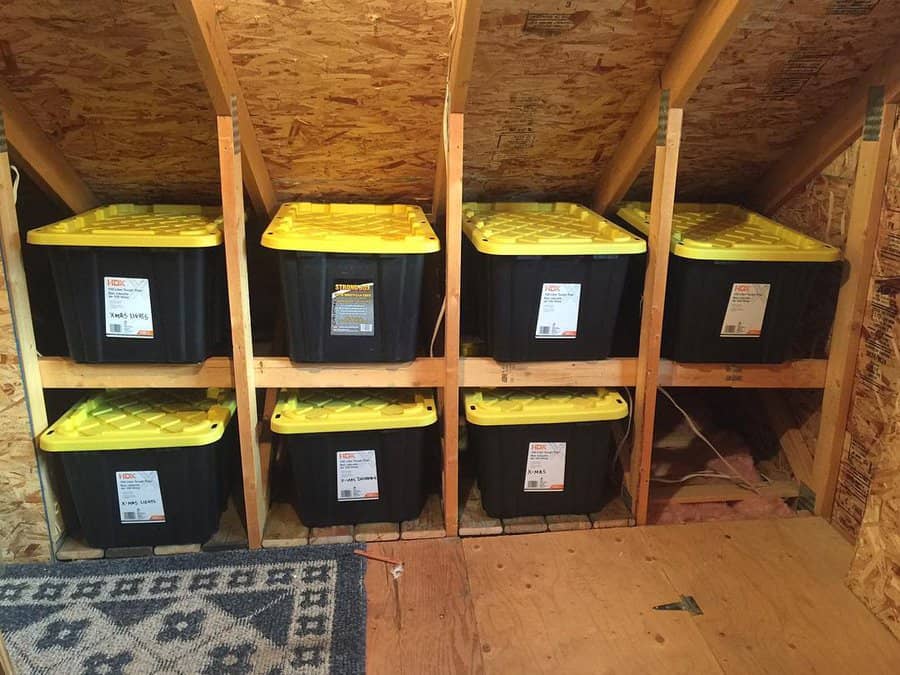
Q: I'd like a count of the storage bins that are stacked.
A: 7